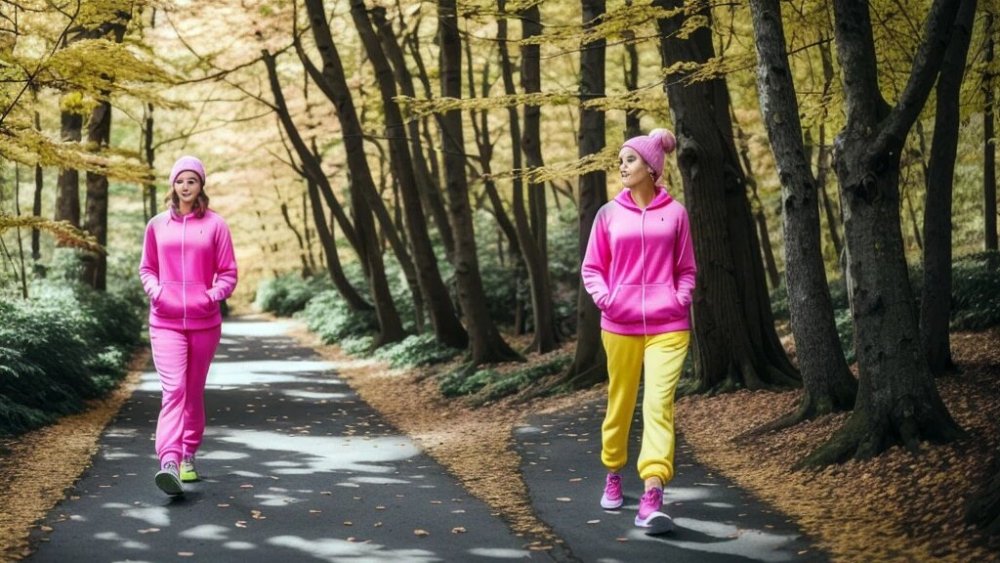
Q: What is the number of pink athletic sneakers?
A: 2